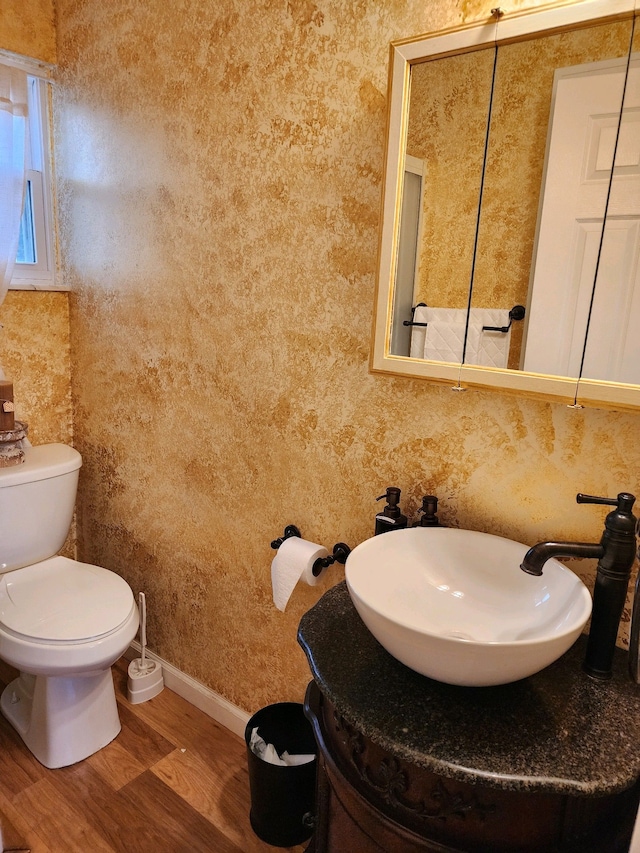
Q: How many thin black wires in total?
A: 2